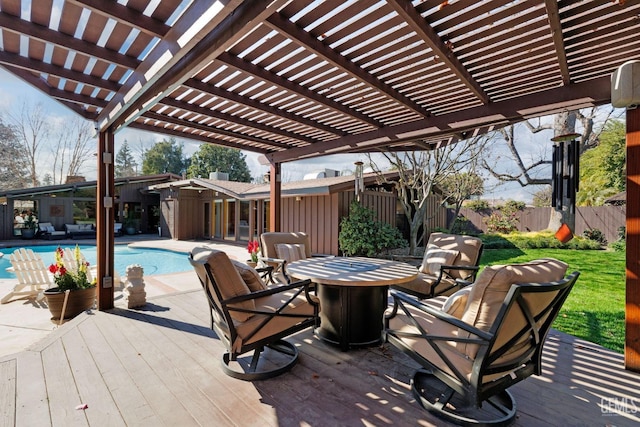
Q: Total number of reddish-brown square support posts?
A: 3